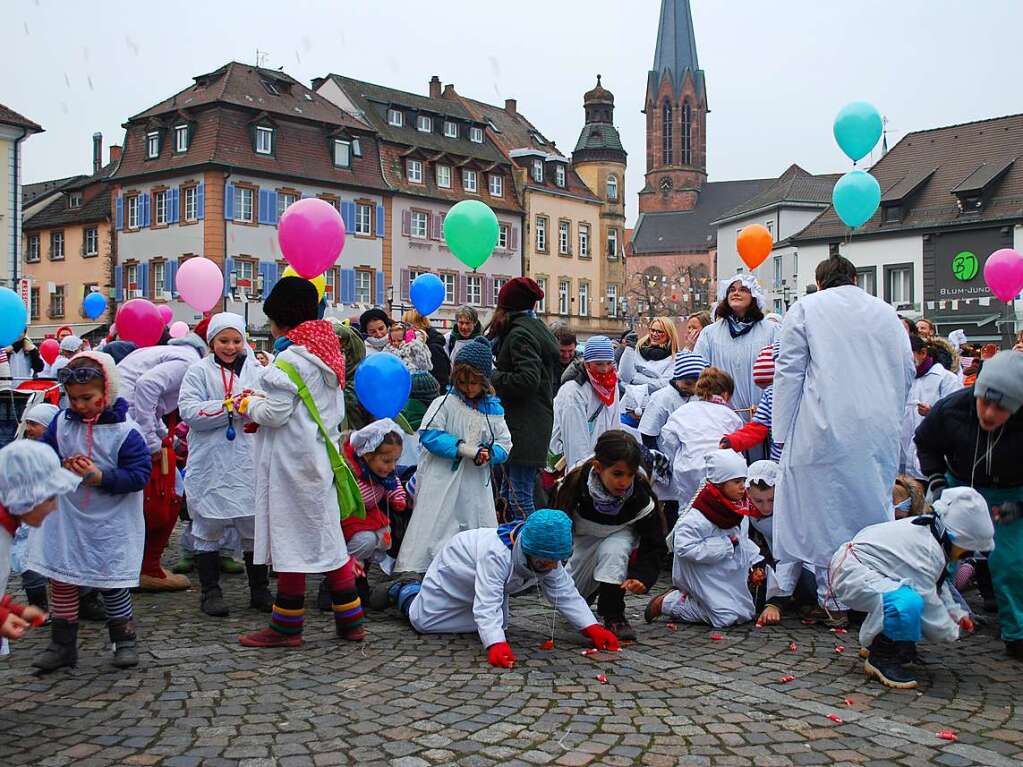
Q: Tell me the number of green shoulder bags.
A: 1